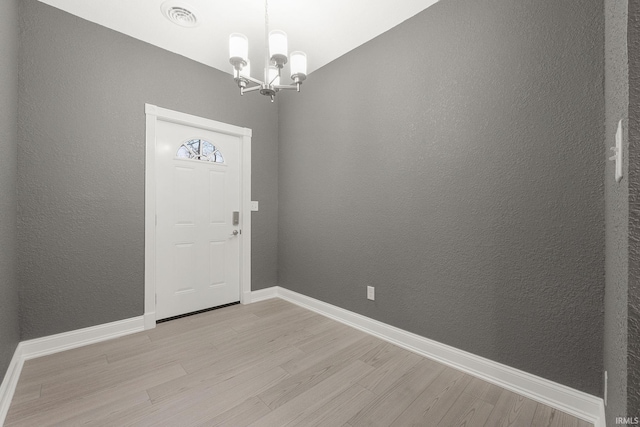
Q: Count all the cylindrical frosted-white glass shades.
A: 5